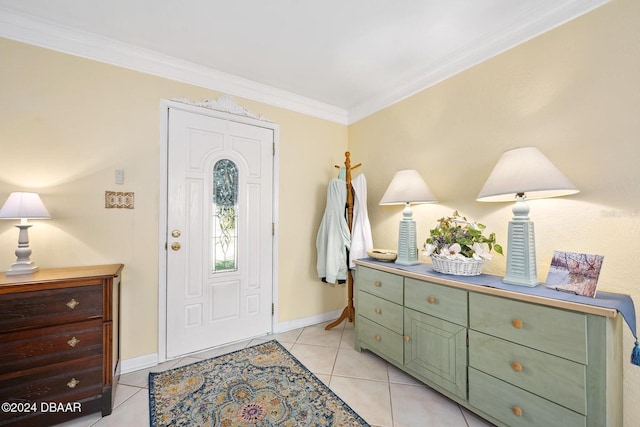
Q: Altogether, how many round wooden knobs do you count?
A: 8